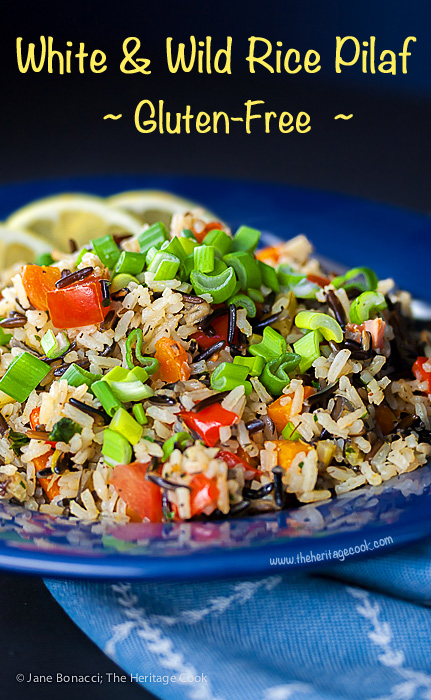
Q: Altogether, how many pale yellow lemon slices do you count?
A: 3